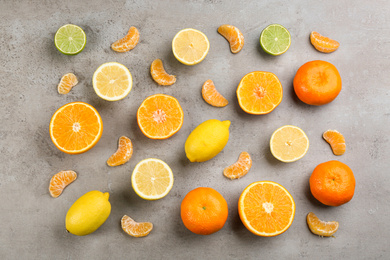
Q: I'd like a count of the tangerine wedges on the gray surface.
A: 12